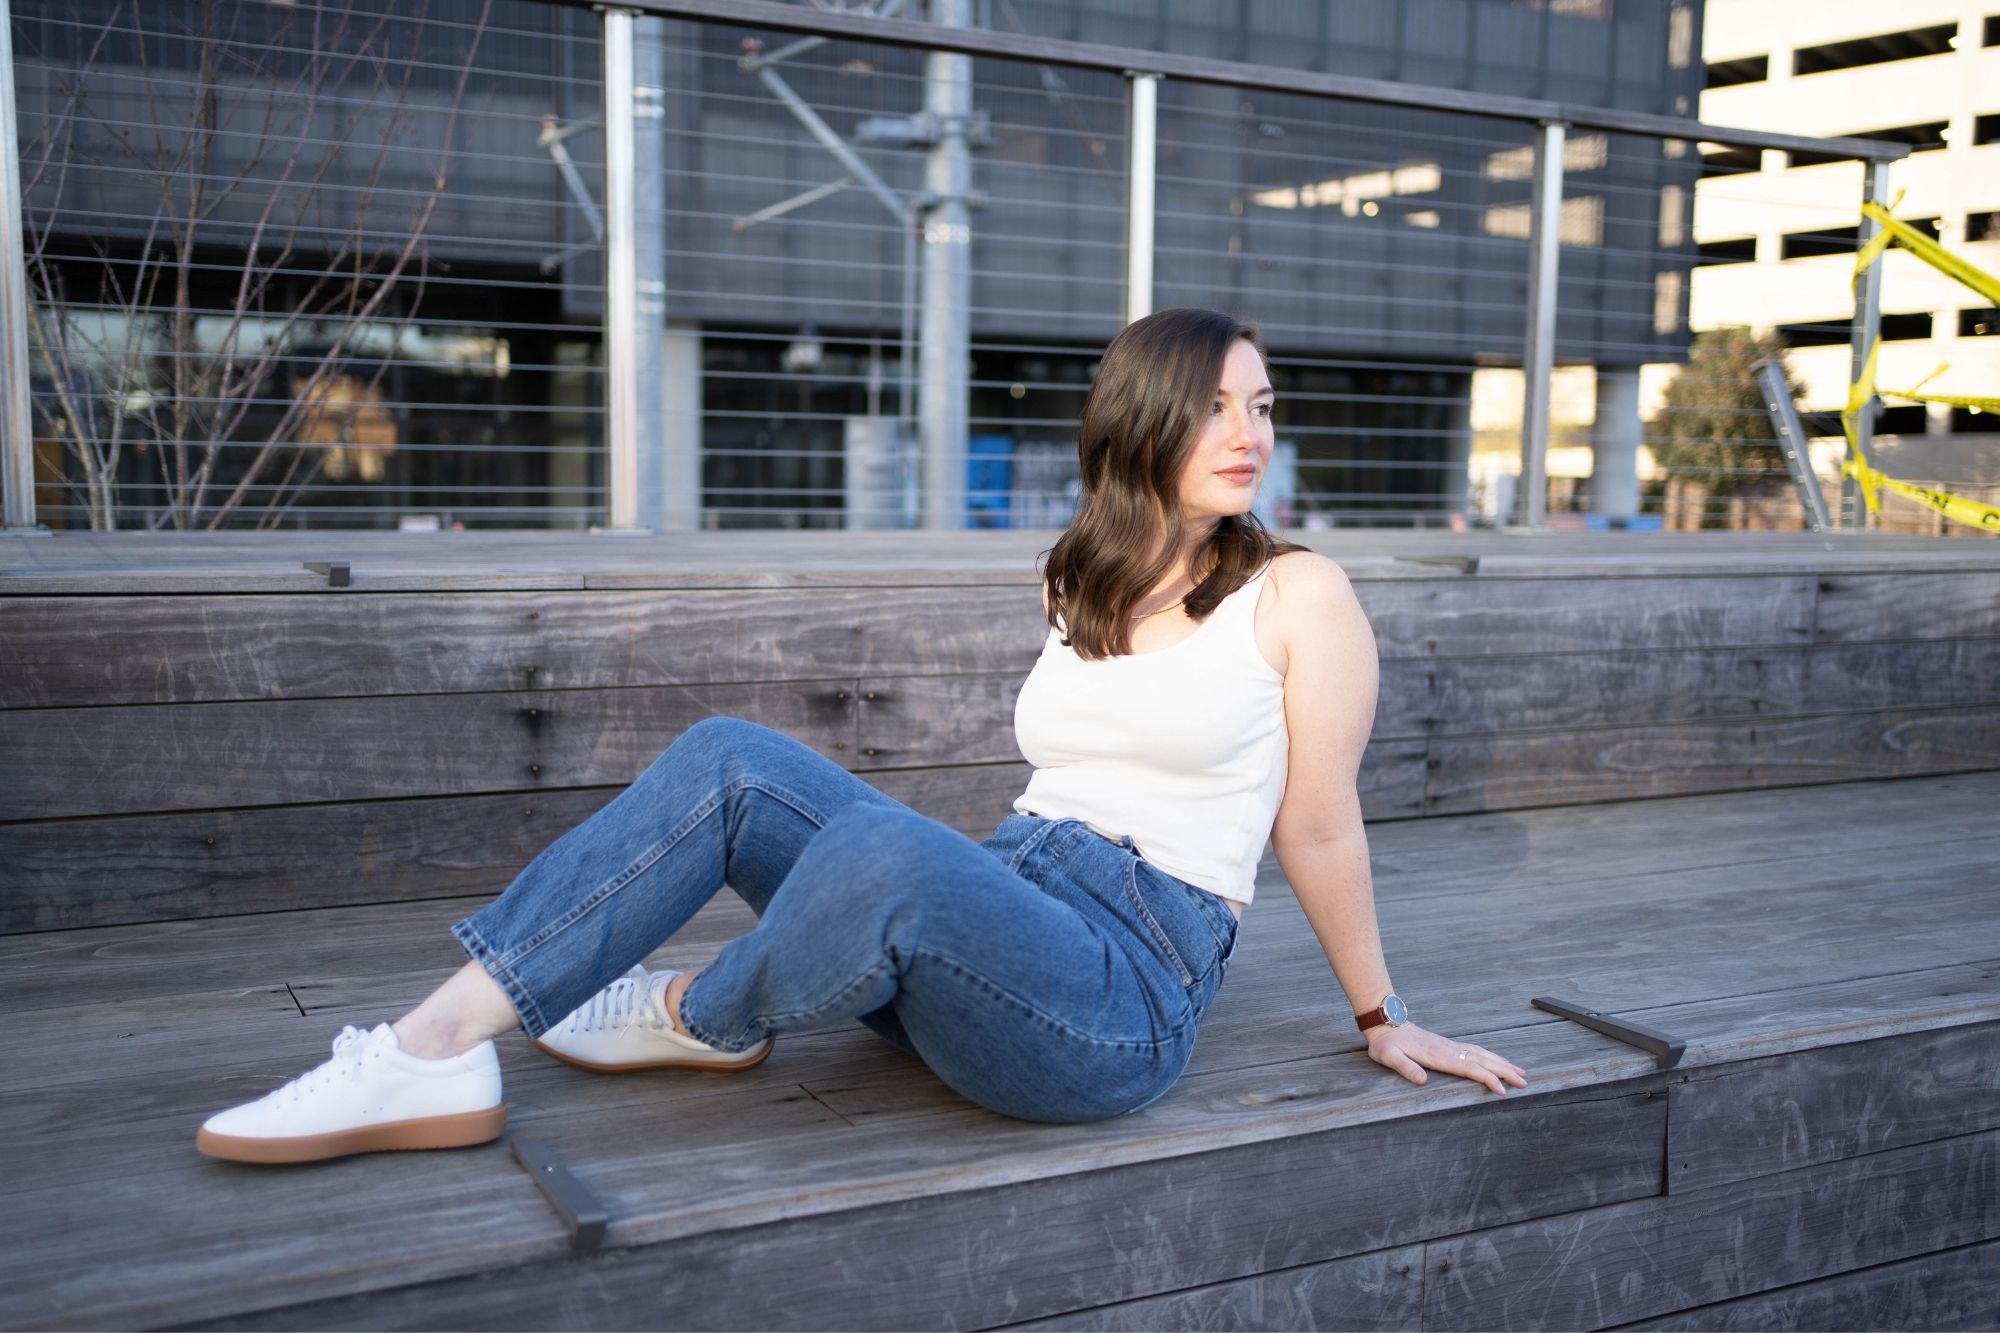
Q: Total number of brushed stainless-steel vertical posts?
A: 5